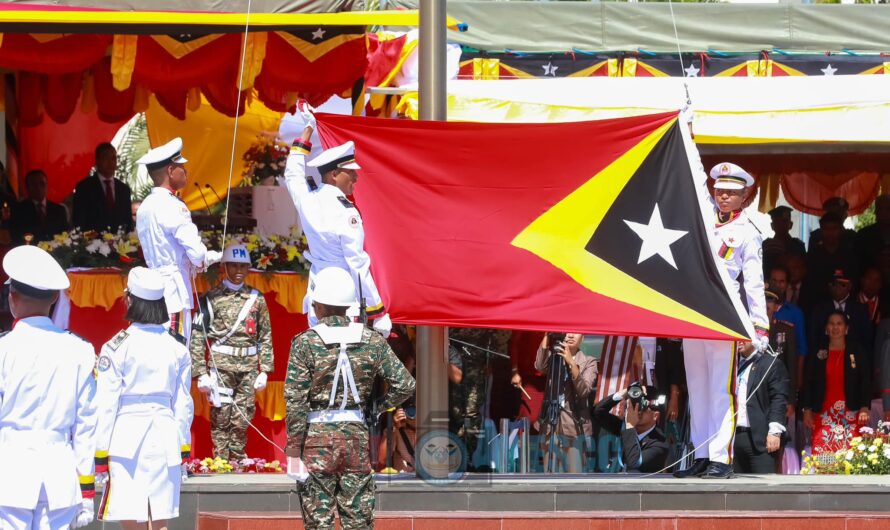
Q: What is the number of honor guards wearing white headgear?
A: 7